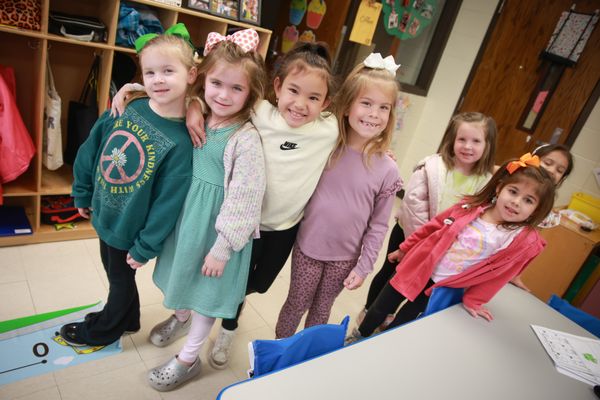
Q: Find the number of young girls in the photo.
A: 7